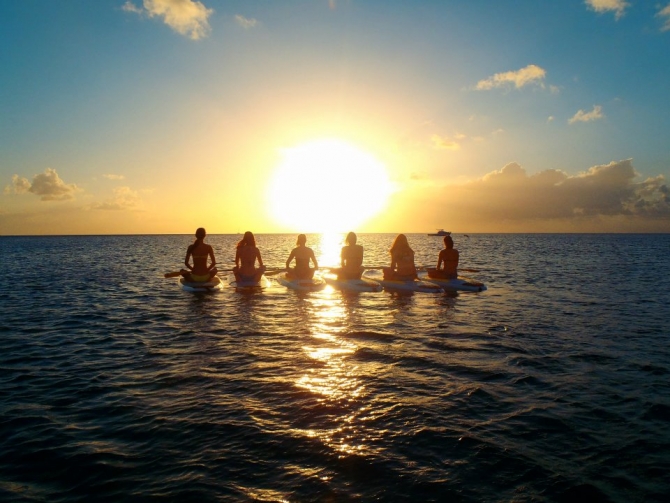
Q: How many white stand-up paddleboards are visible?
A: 6